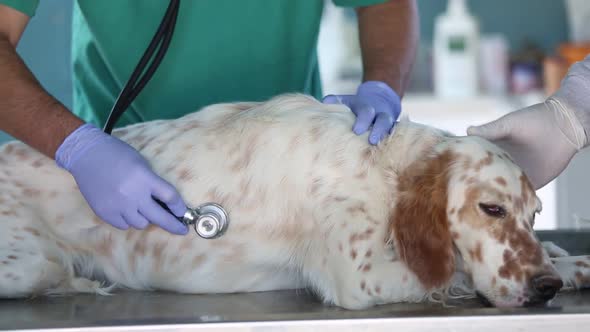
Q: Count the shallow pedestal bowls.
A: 0